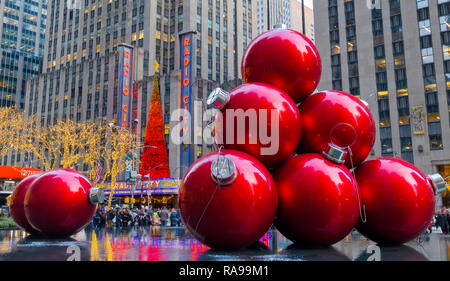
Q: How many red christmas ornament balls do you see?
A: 8